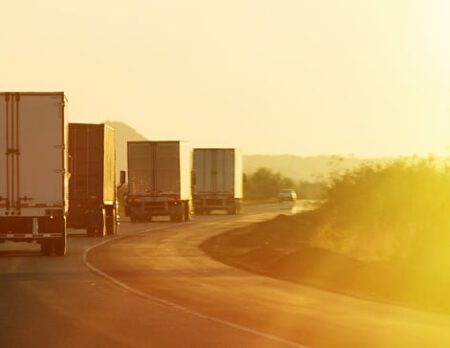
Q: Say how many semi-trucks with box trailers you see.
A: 4